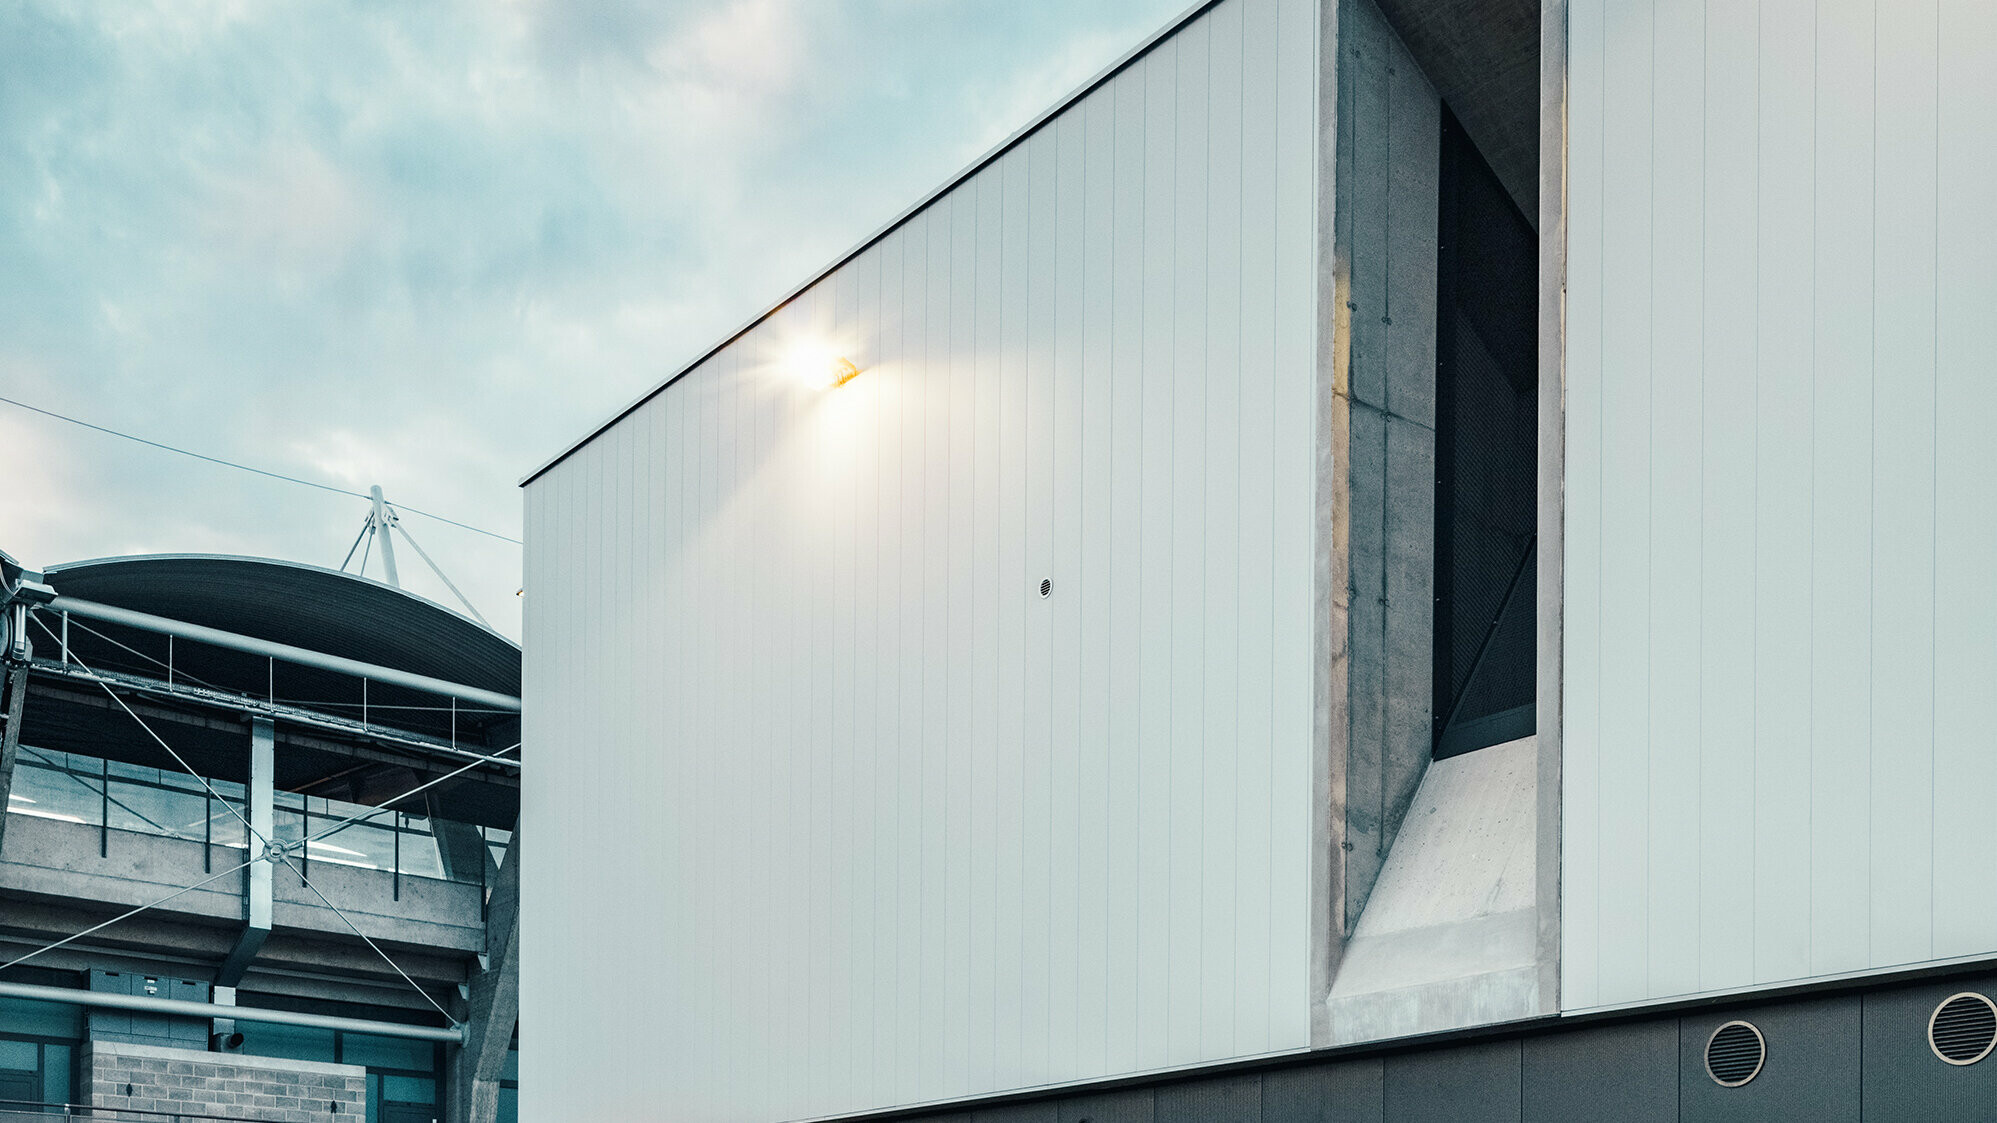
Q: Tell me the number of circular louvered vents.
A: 3